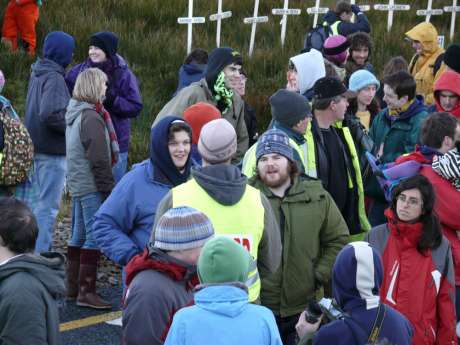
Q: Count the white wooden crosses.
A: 9